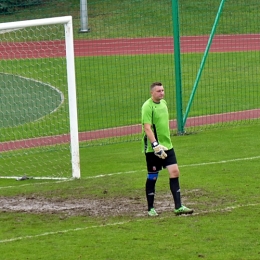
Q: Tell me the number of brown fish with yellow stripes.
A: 0